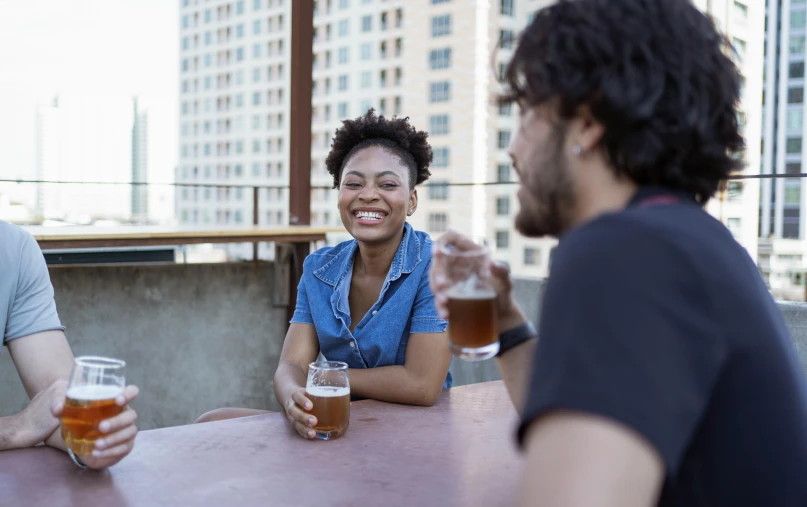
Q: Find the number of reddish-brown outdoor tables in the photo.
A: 1